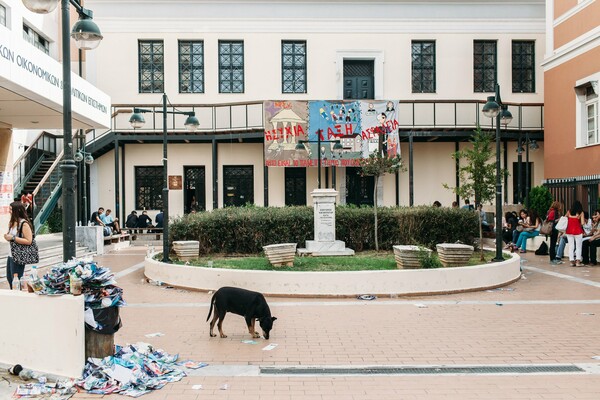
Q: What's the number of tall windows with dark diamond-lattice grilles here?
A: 7